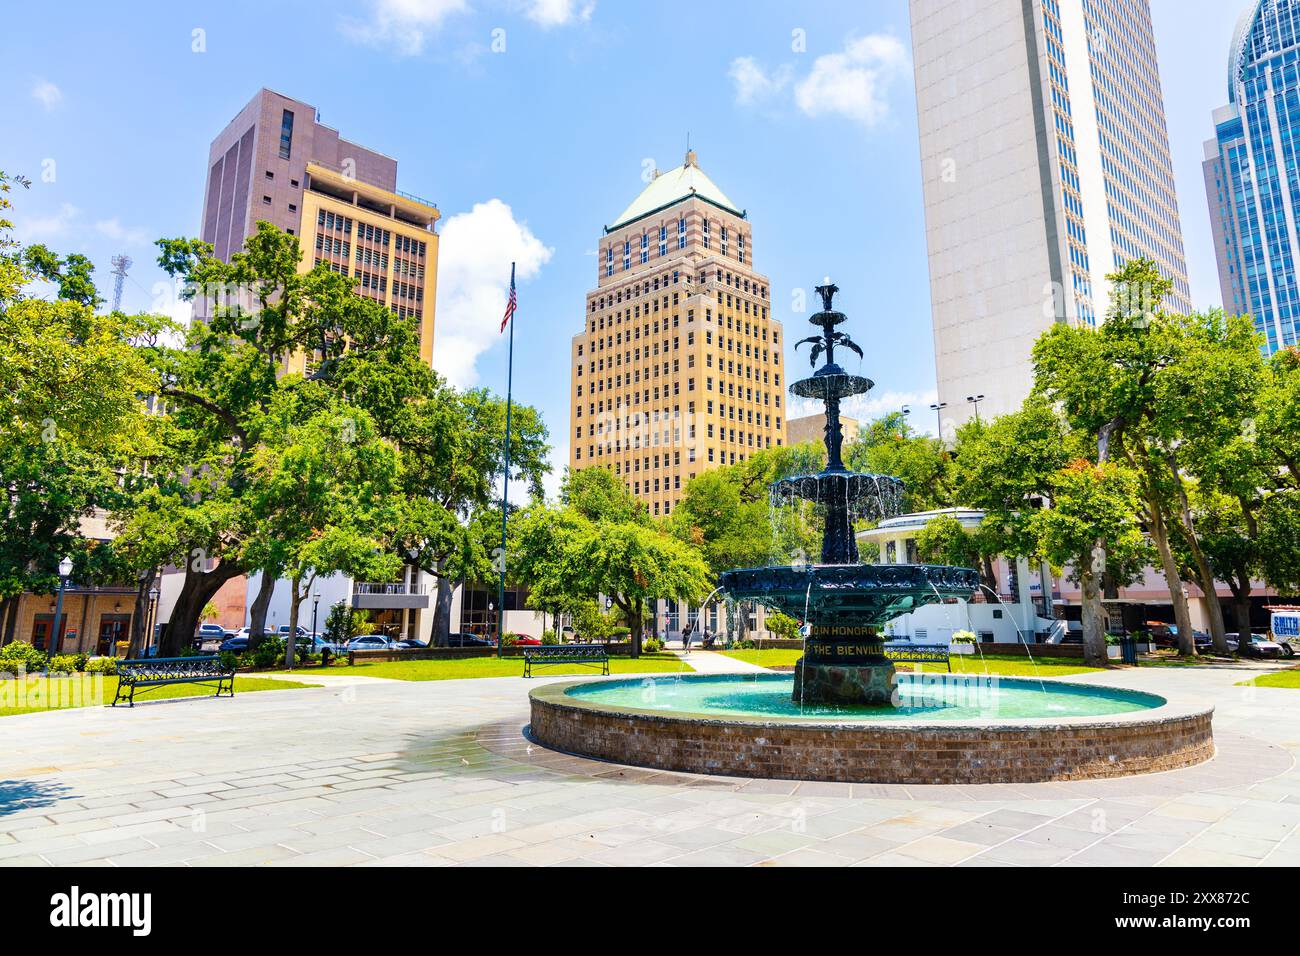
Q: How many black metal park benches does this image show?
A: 3